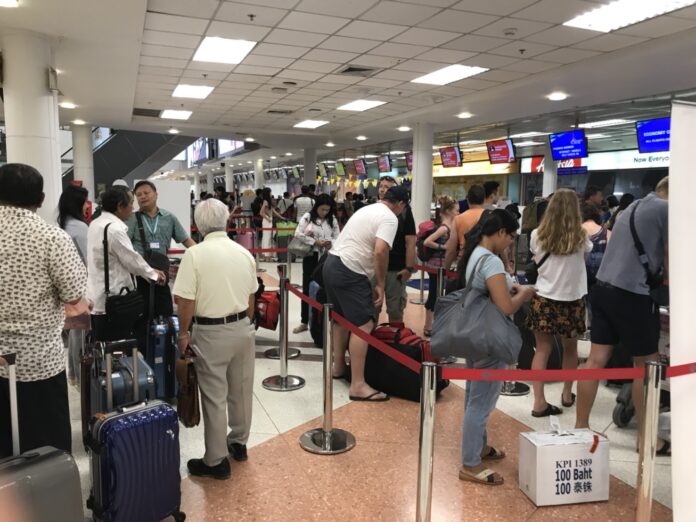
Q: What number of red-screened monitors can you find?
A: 5